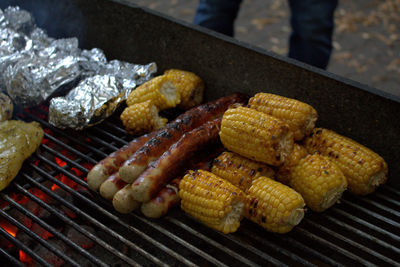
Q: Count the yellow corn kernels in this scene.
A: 10